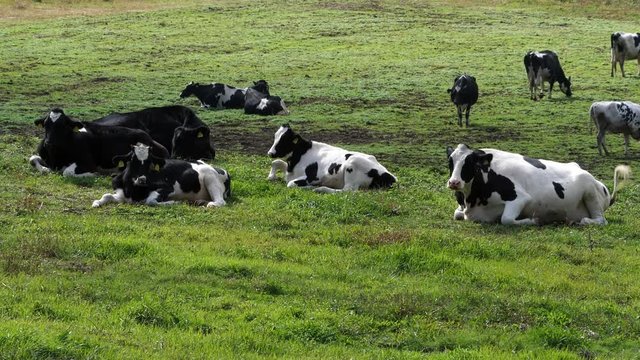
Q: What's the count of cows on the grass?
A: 11